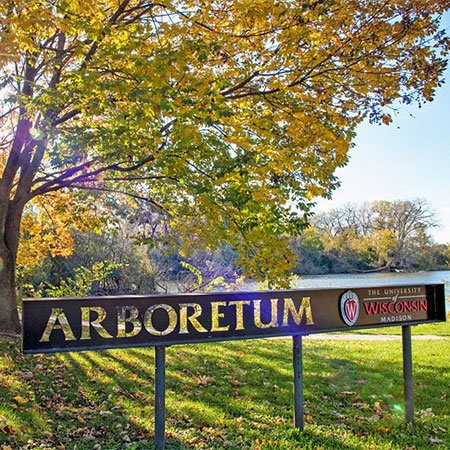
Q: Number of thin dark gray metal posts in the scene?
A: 3